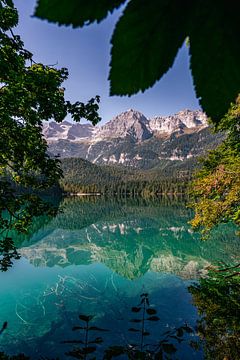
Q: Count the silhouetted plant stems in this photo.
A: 2